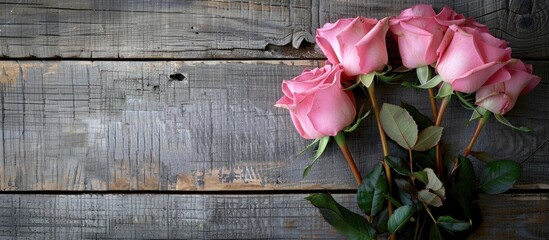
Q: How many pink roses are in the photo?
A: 5